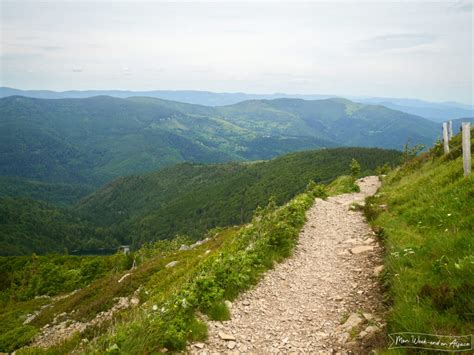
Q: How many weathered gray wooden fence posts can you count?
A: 3